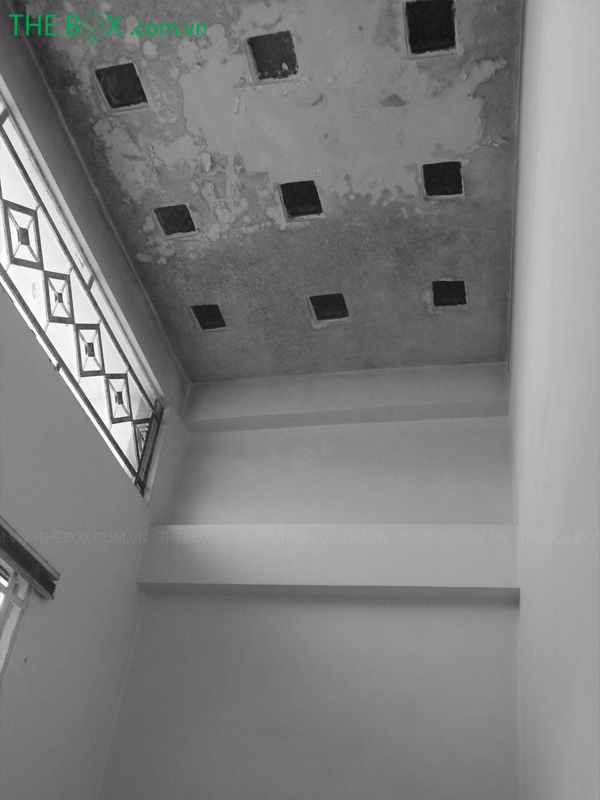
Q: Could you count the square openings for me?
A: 9